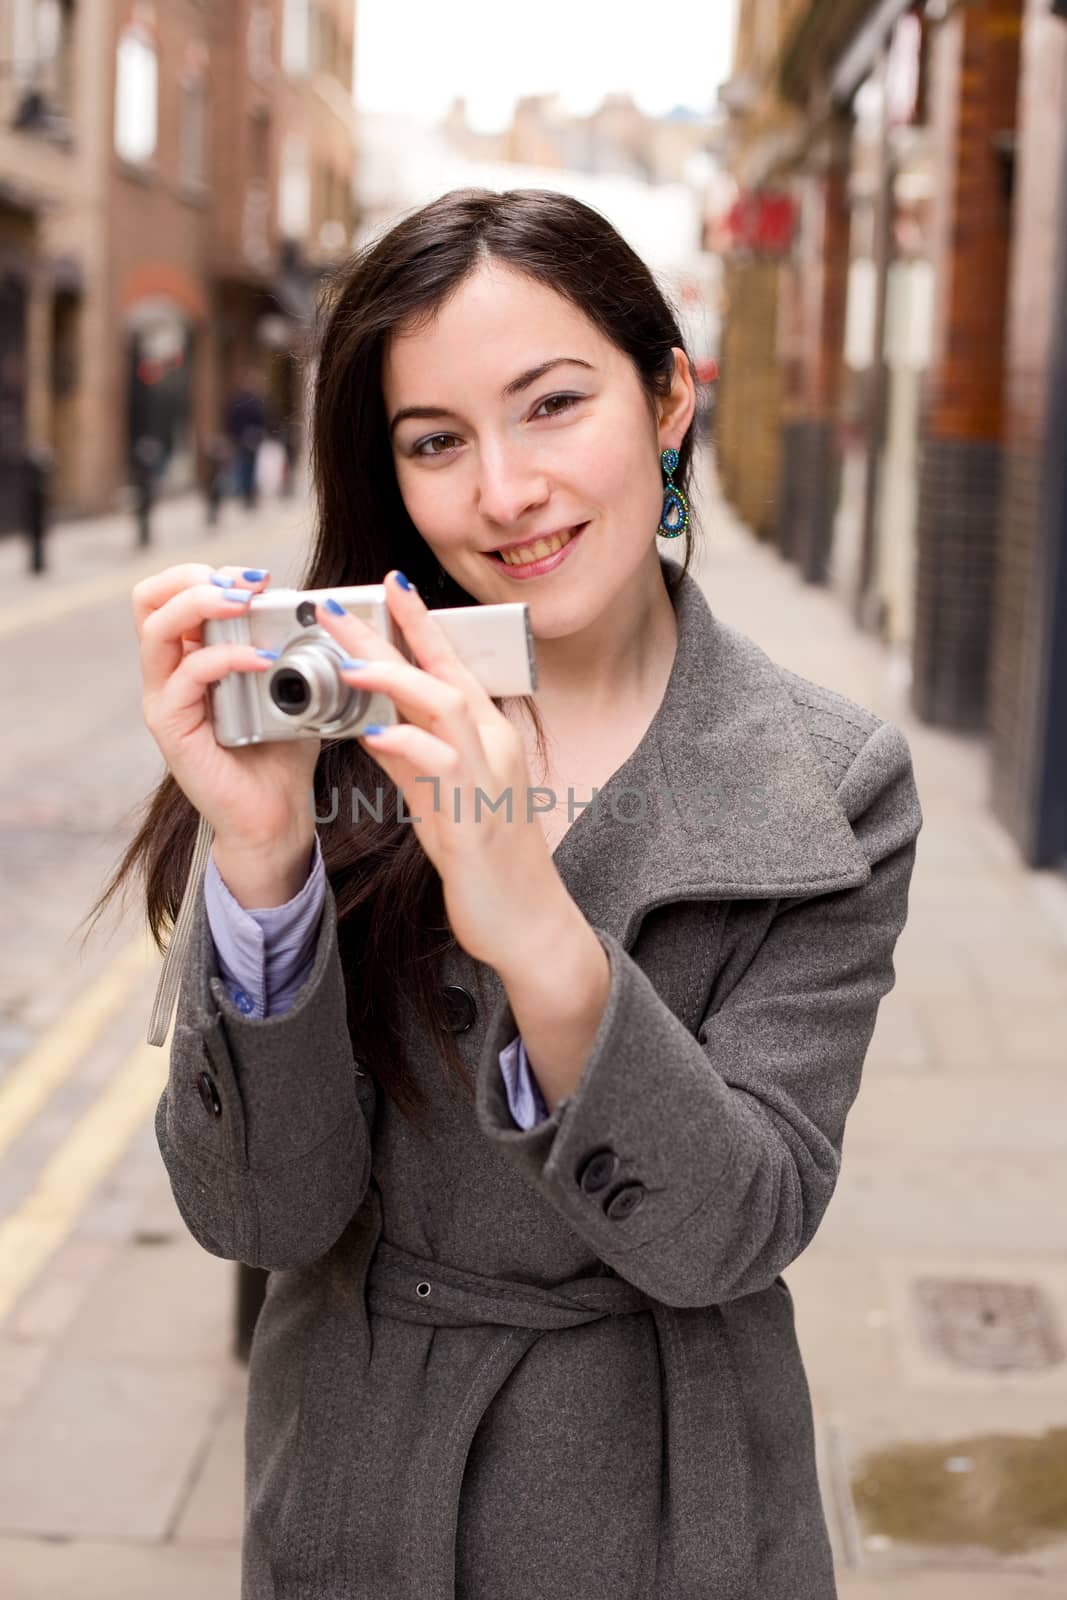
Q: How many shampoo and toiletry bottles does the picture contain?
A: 0